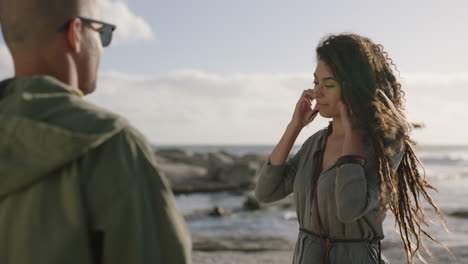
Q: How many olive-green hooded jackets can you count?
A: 1